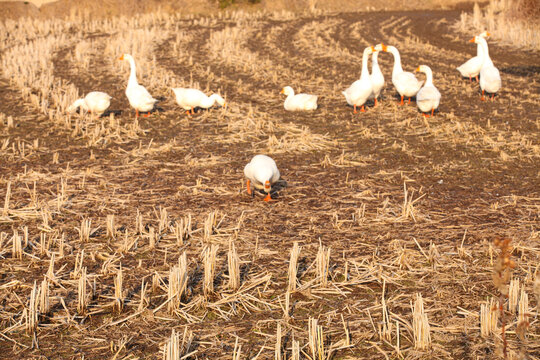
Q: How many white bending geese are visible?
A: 3